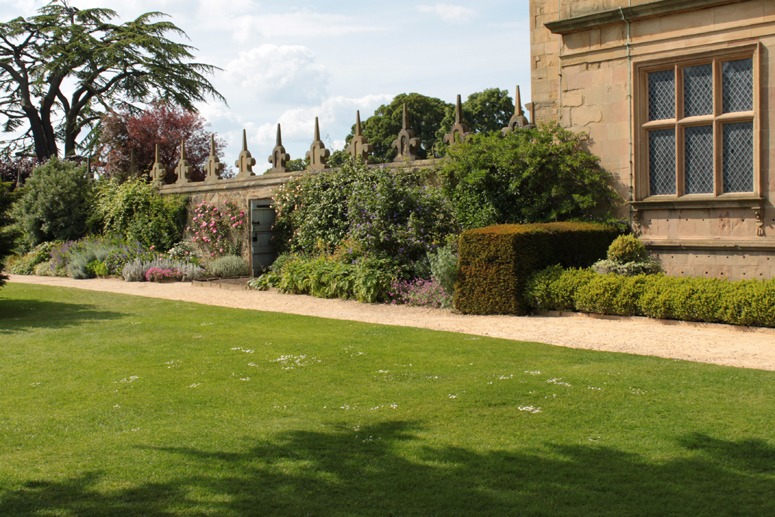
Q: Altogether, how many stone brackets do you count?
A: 2